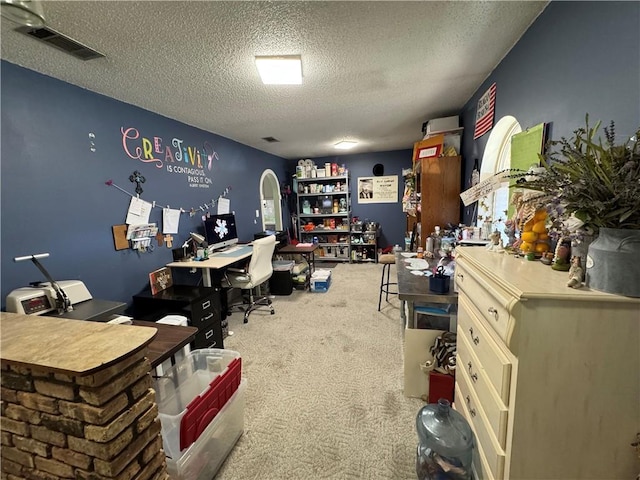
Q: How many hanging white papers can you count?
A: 3